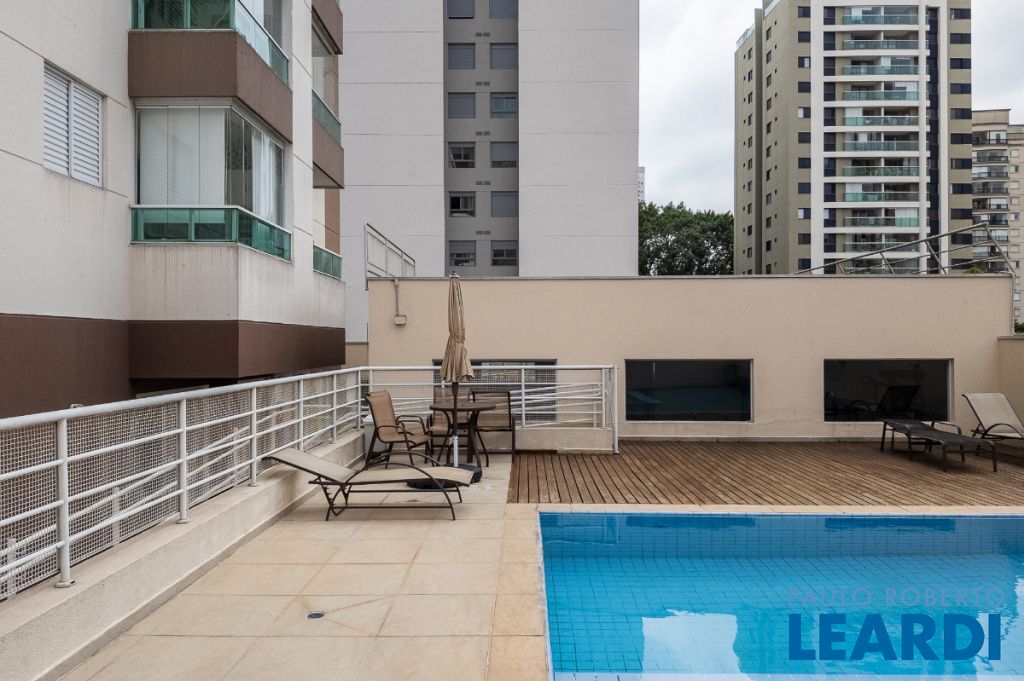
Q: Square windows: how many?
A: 12